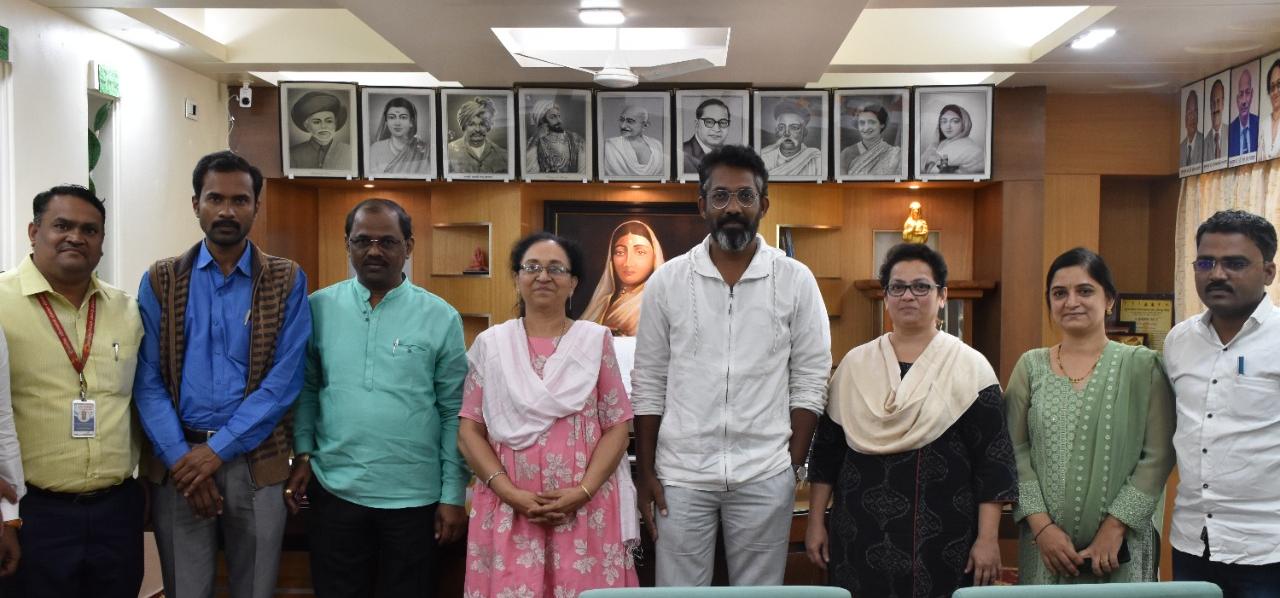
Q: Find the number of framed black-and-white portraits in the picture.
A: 9